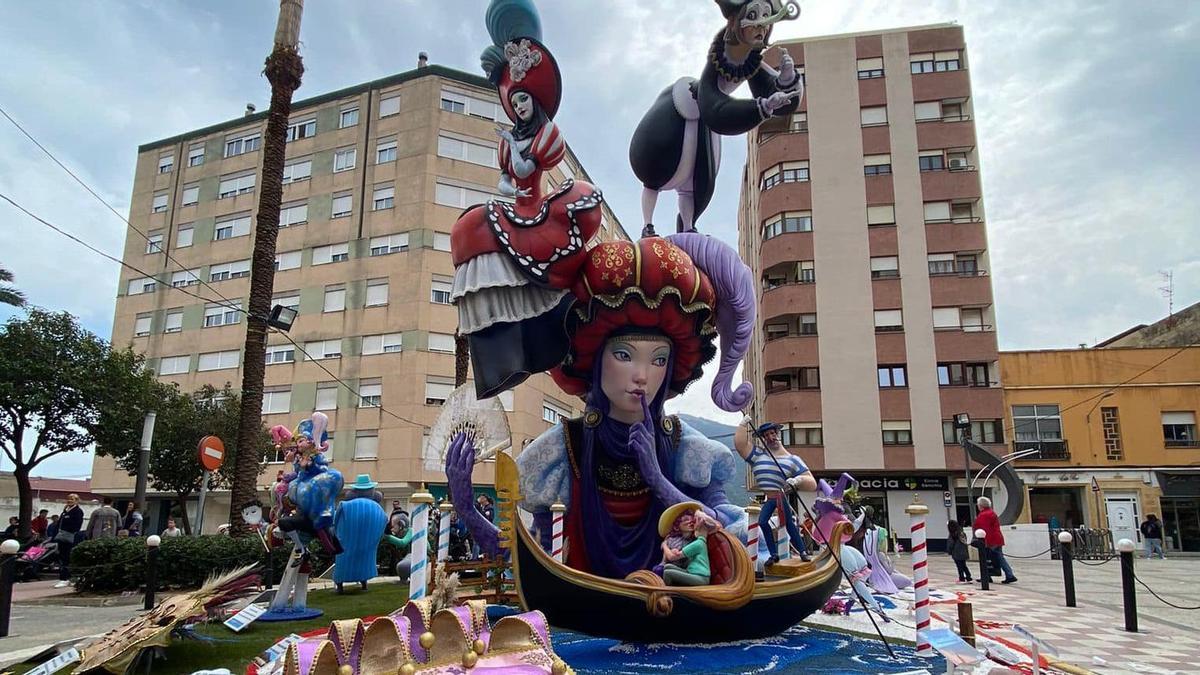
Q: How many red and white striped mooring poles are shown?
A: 3